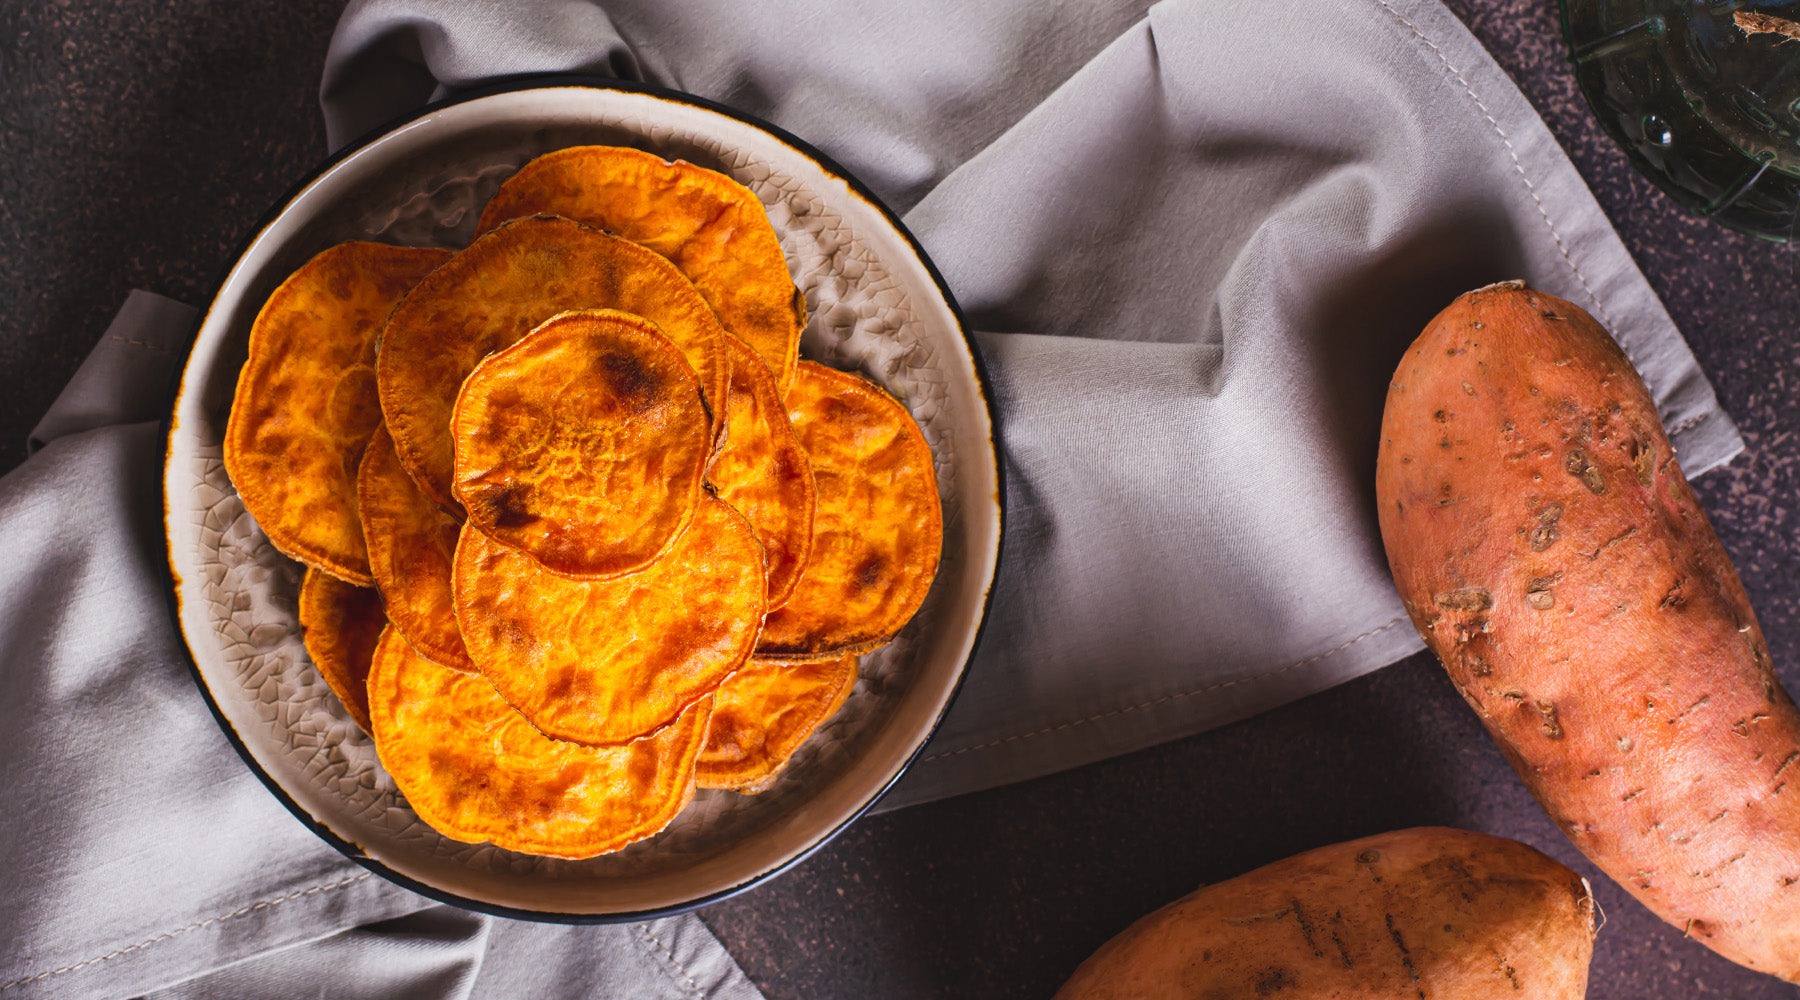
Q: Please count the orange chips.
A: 11